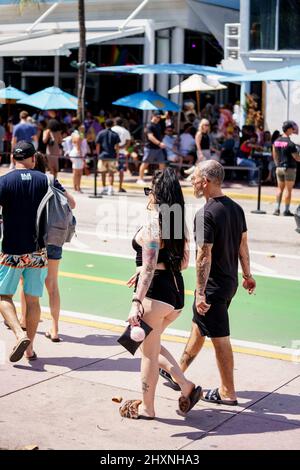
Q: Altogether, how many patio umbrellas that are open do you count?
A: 6